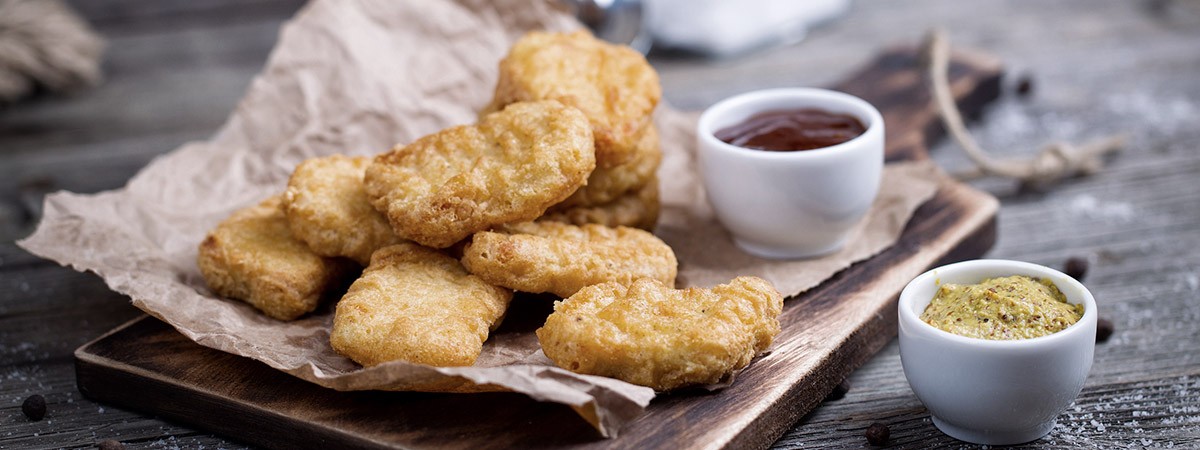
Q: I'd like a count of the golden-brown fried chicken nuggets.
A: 9